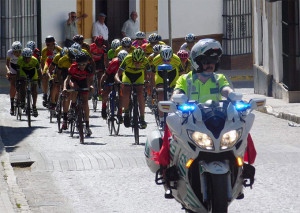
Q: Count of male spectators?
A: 3